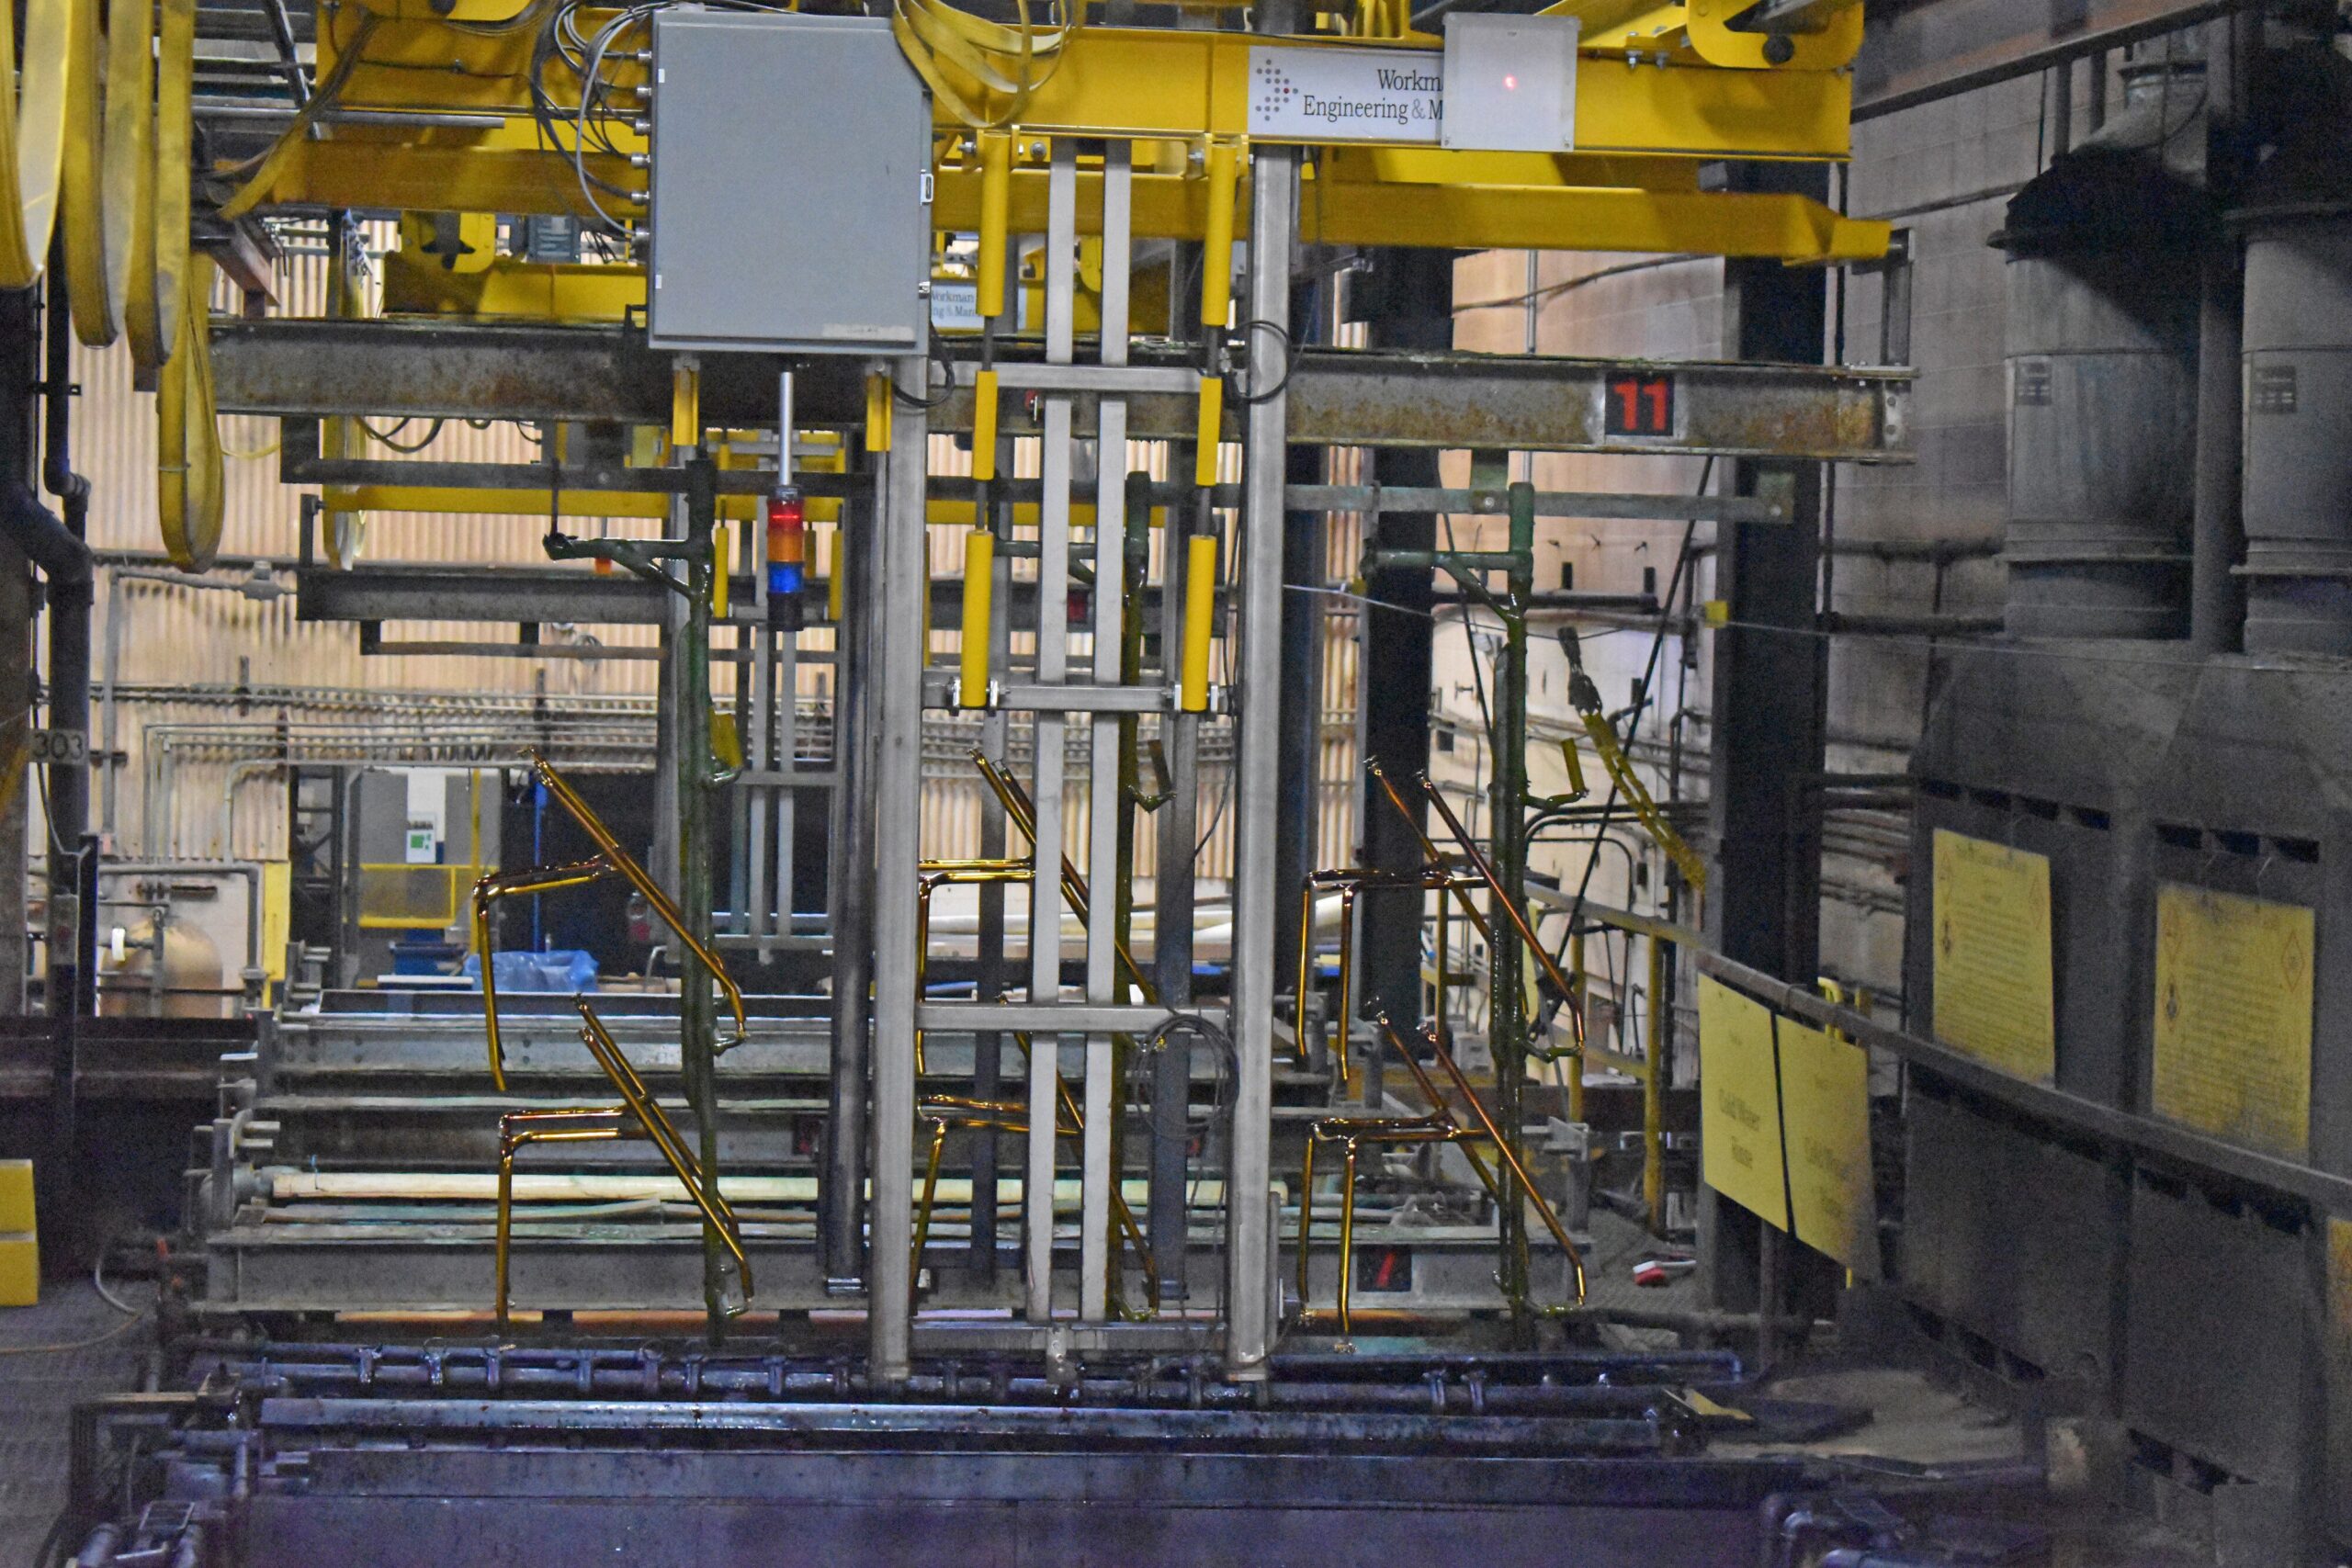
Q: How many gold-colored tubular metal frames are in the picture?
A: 6